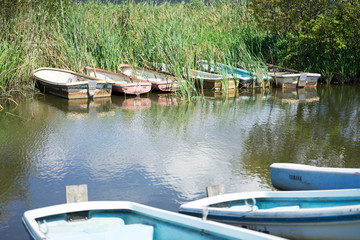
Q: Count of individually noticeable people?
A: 0